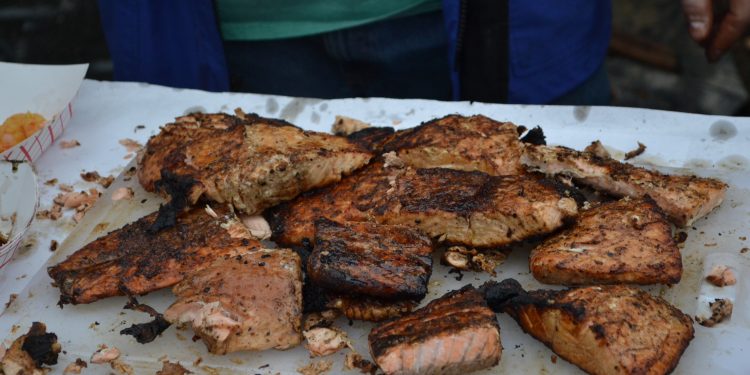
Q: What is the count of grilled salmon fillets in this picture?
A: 10